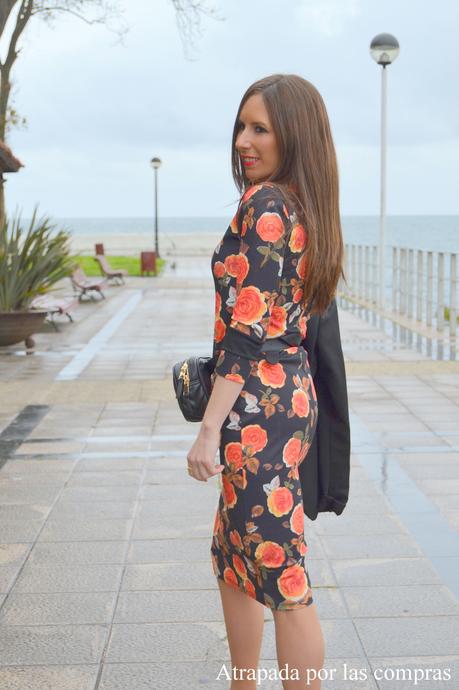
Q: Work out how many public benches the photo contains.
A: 3